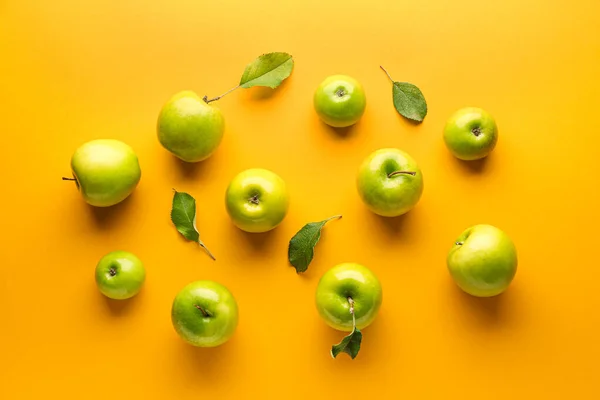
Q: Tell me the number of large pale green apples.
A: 7